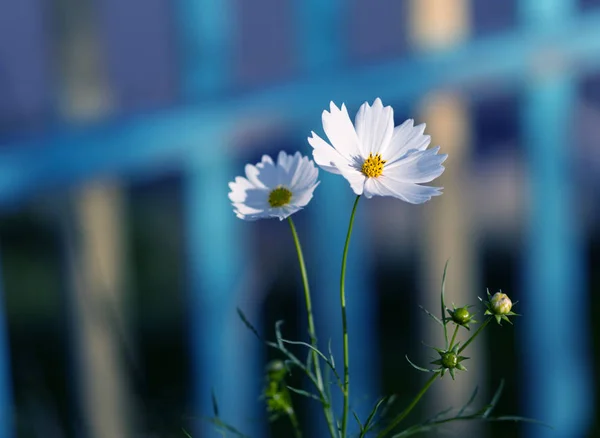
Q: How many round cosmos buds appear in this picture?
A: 3